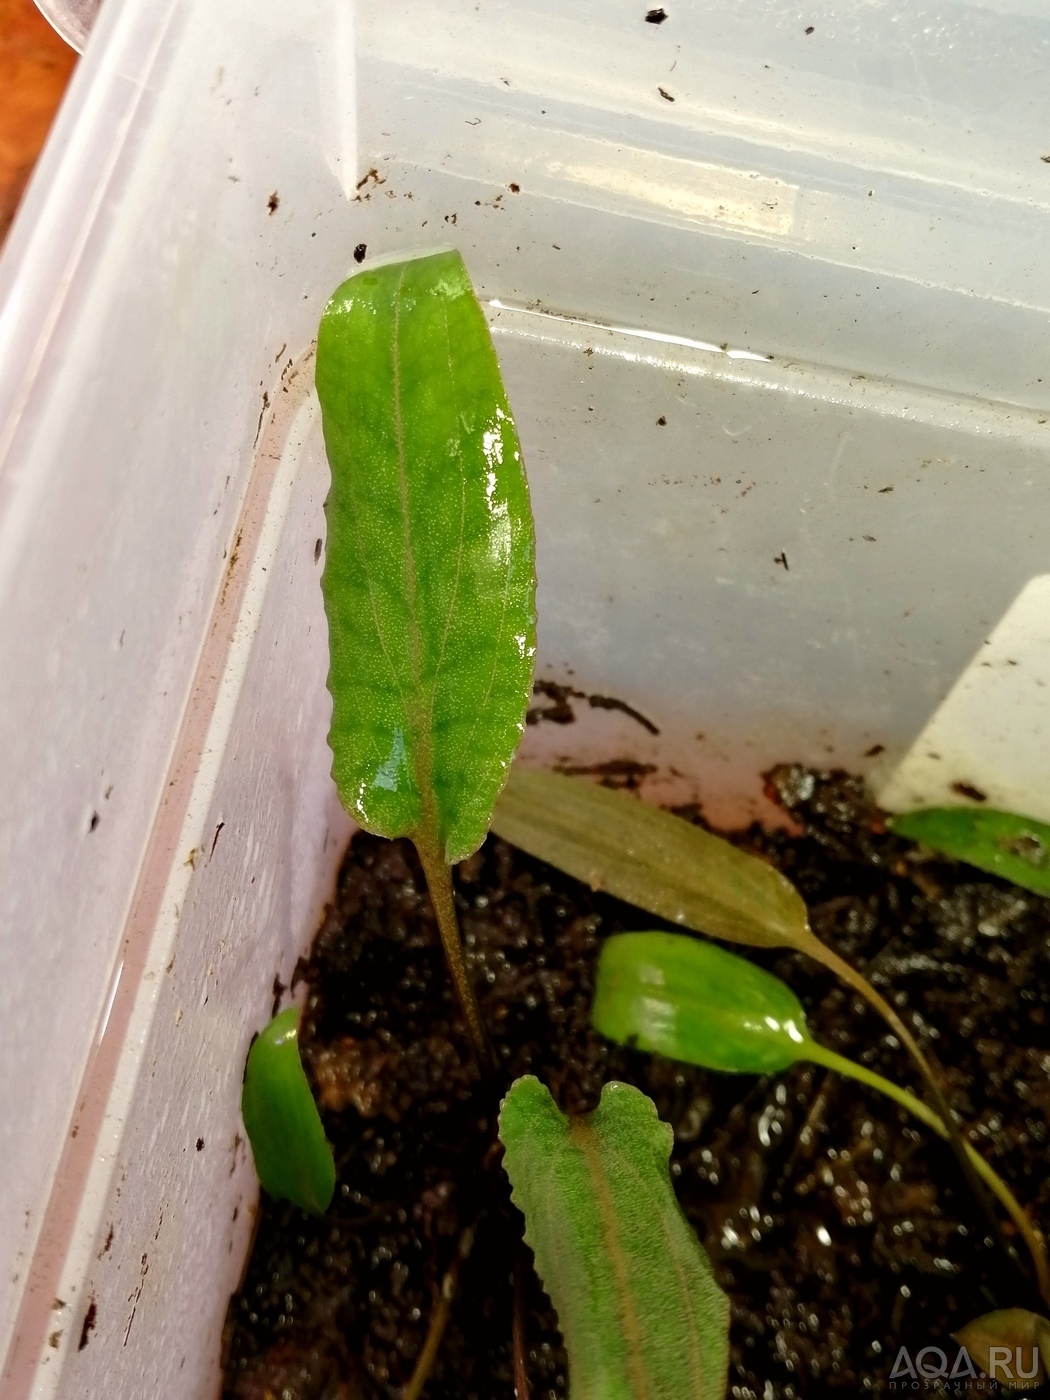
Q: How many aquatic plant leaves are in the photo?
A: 7